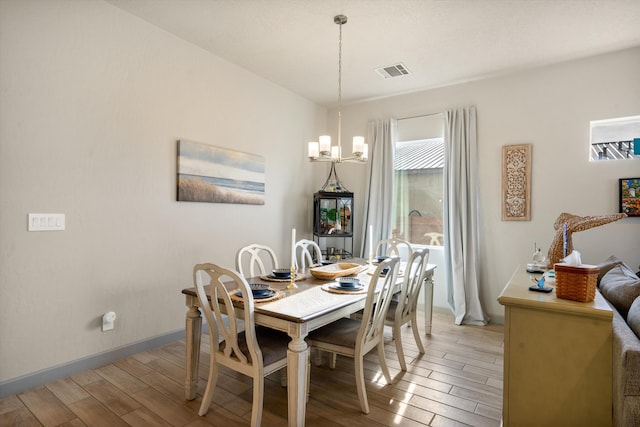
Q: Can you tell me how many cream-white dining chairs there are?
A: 6